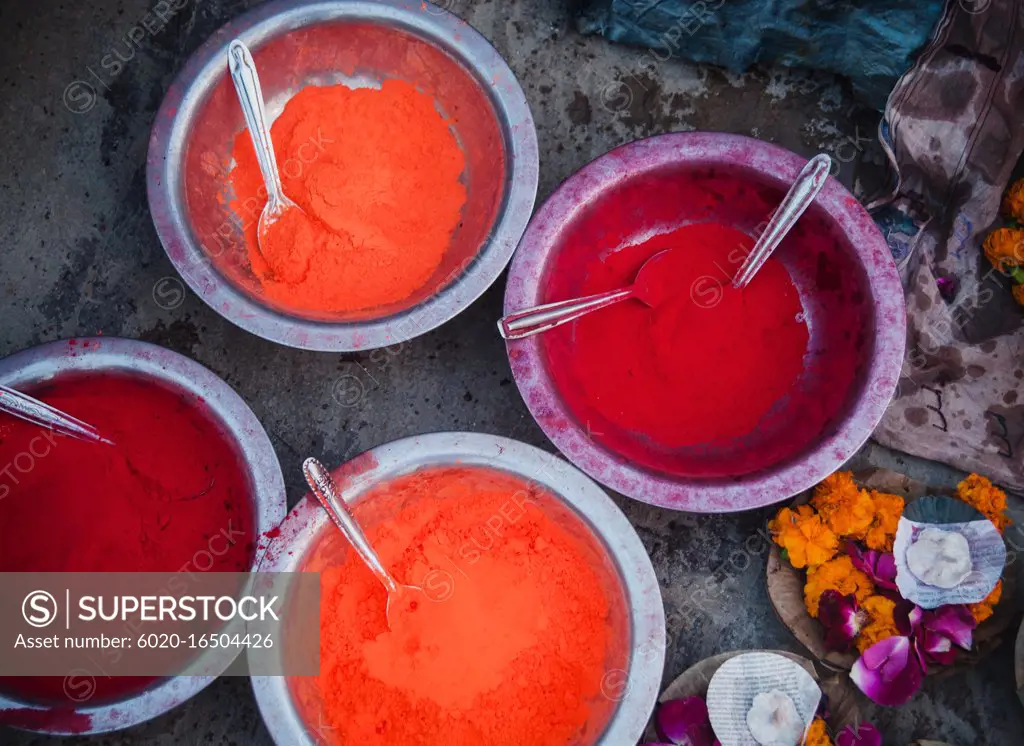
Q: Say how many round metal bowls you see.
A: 4